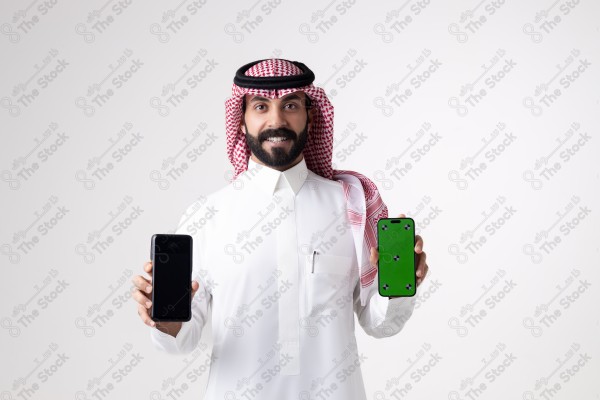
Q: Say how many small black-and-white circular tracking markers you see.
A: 5